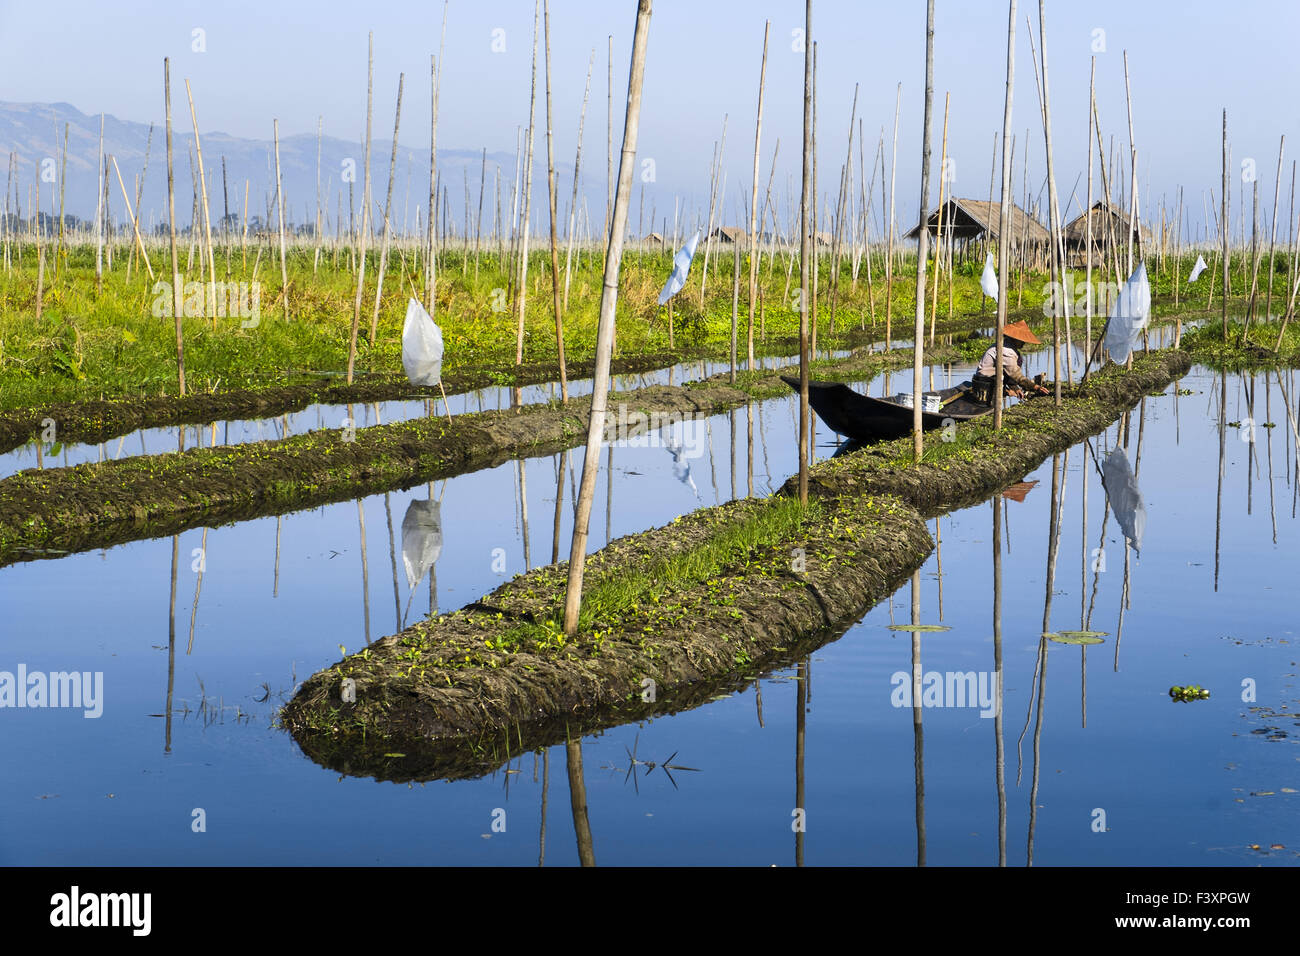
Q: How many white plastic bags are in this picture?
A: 5